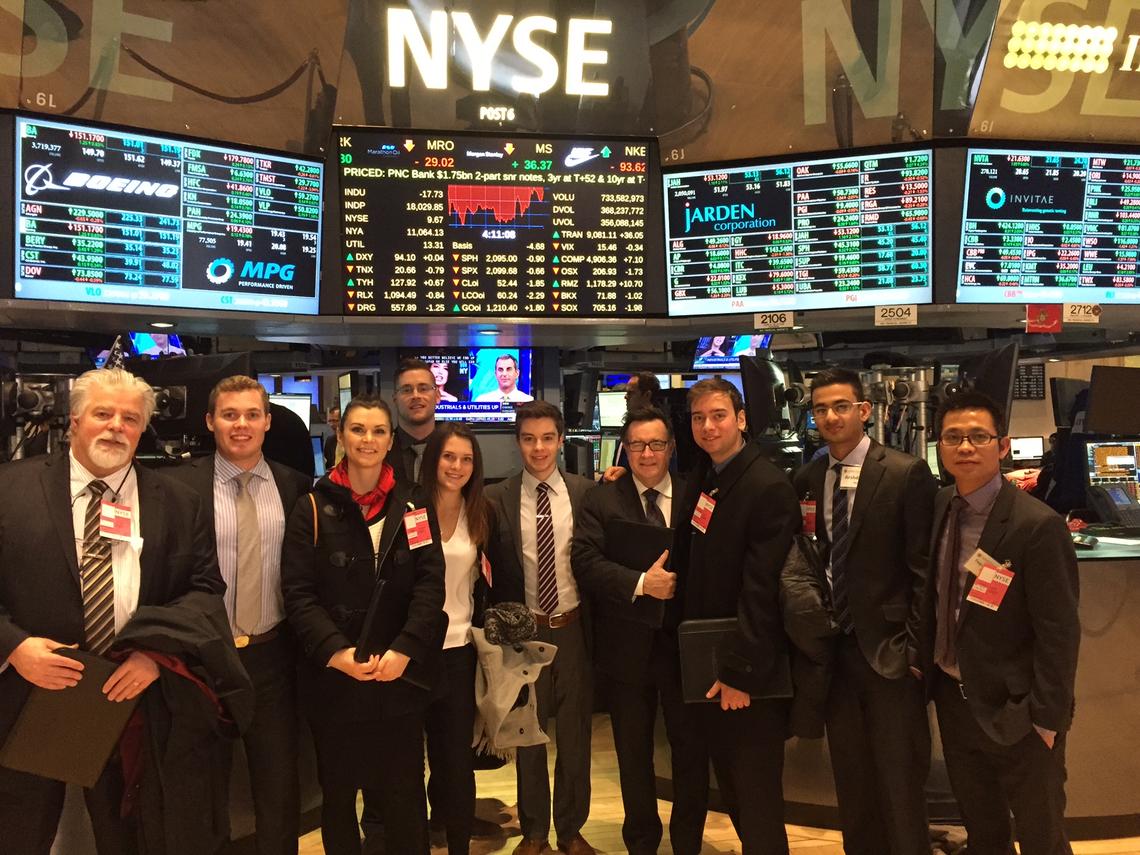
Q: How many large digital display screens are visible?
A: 4